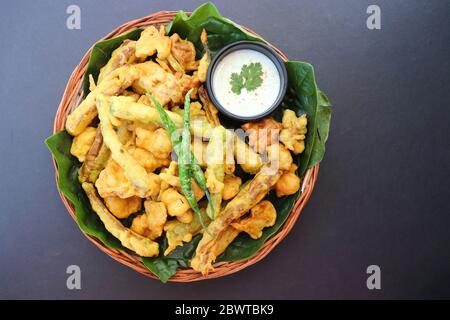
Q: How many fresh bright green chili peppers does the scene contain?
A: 2